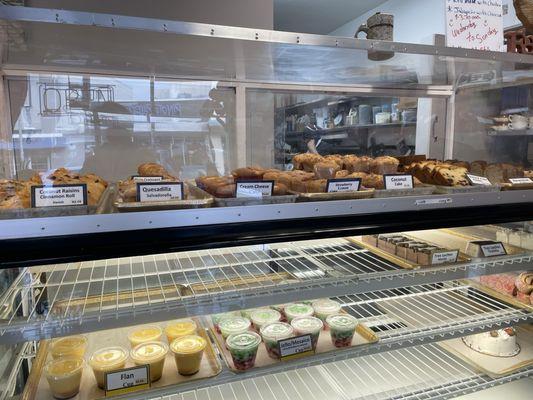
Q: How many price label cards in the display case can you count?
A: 12